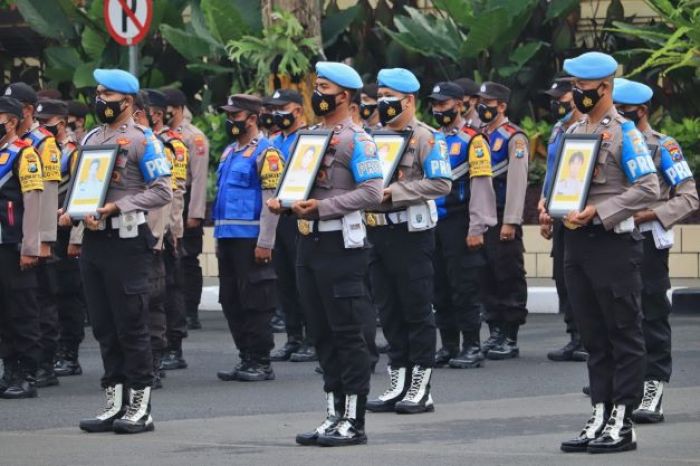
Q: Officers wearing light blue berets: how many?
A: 5